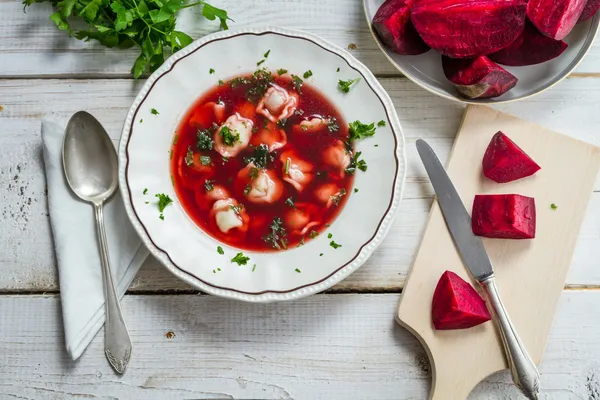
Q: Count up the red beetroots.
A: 9